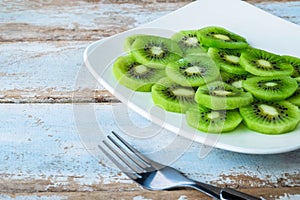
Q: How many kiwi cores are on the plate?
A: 13